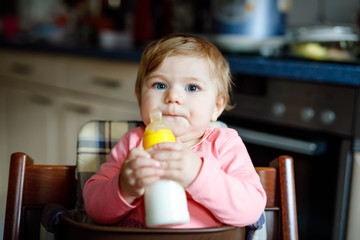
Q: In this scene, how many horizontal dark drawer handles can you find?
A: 4